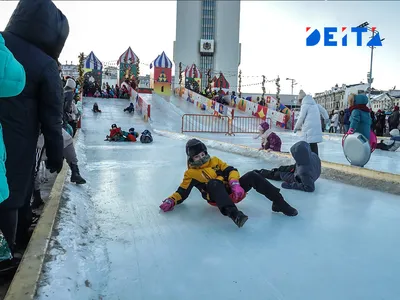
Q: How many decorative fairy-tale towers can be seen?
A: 5